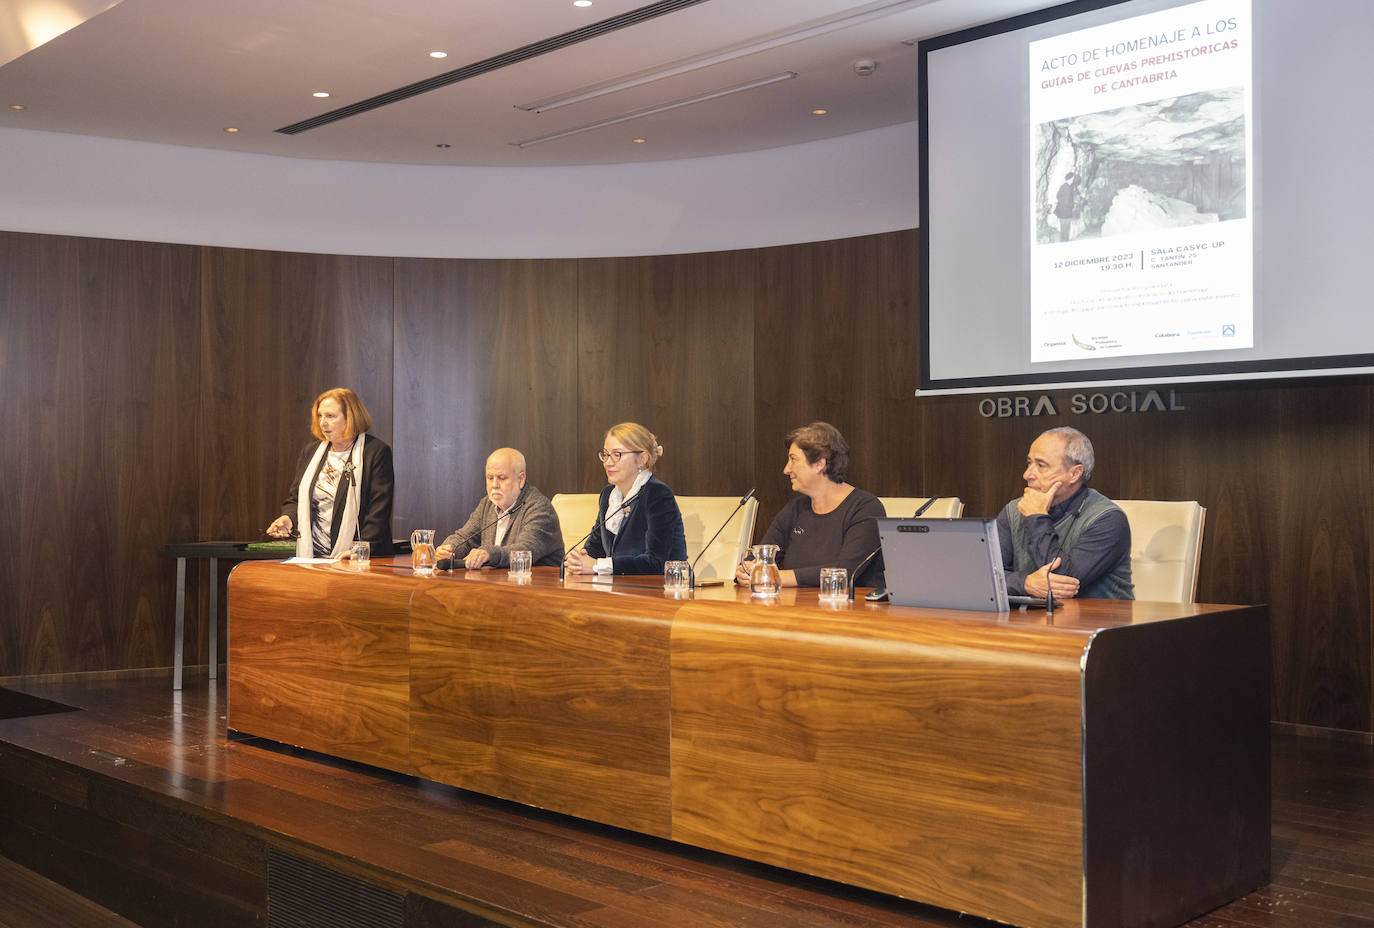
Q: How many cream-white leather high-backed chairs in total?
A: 4